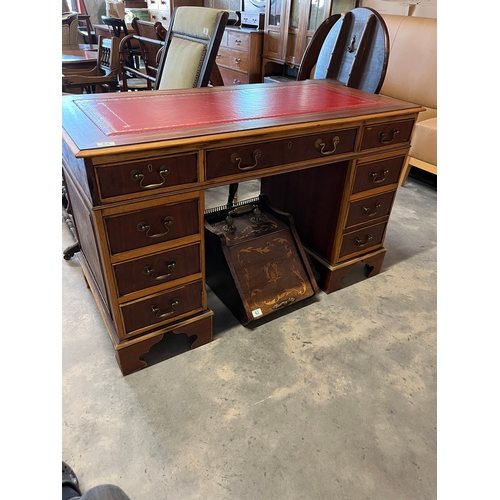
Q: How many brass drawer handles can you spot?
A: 10